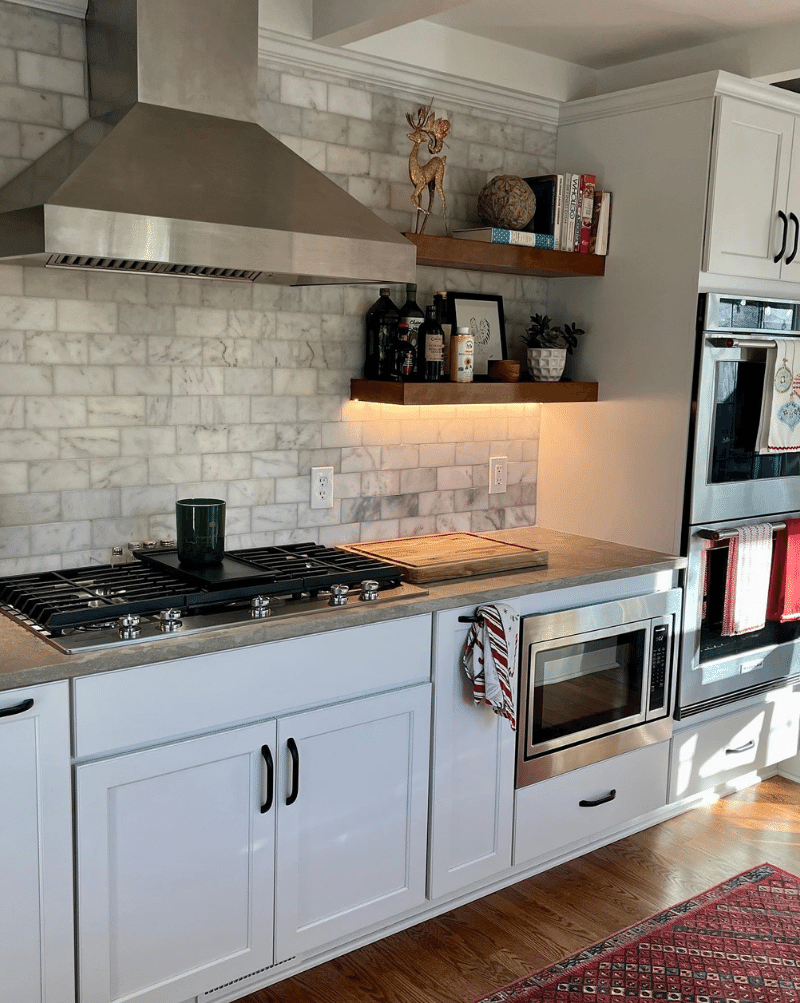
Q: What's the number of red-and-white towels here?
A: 2